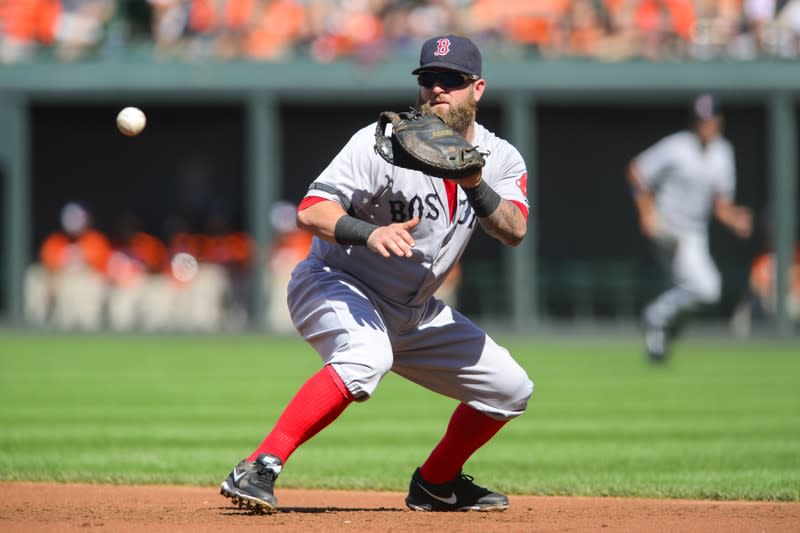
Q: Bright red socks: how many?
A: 2